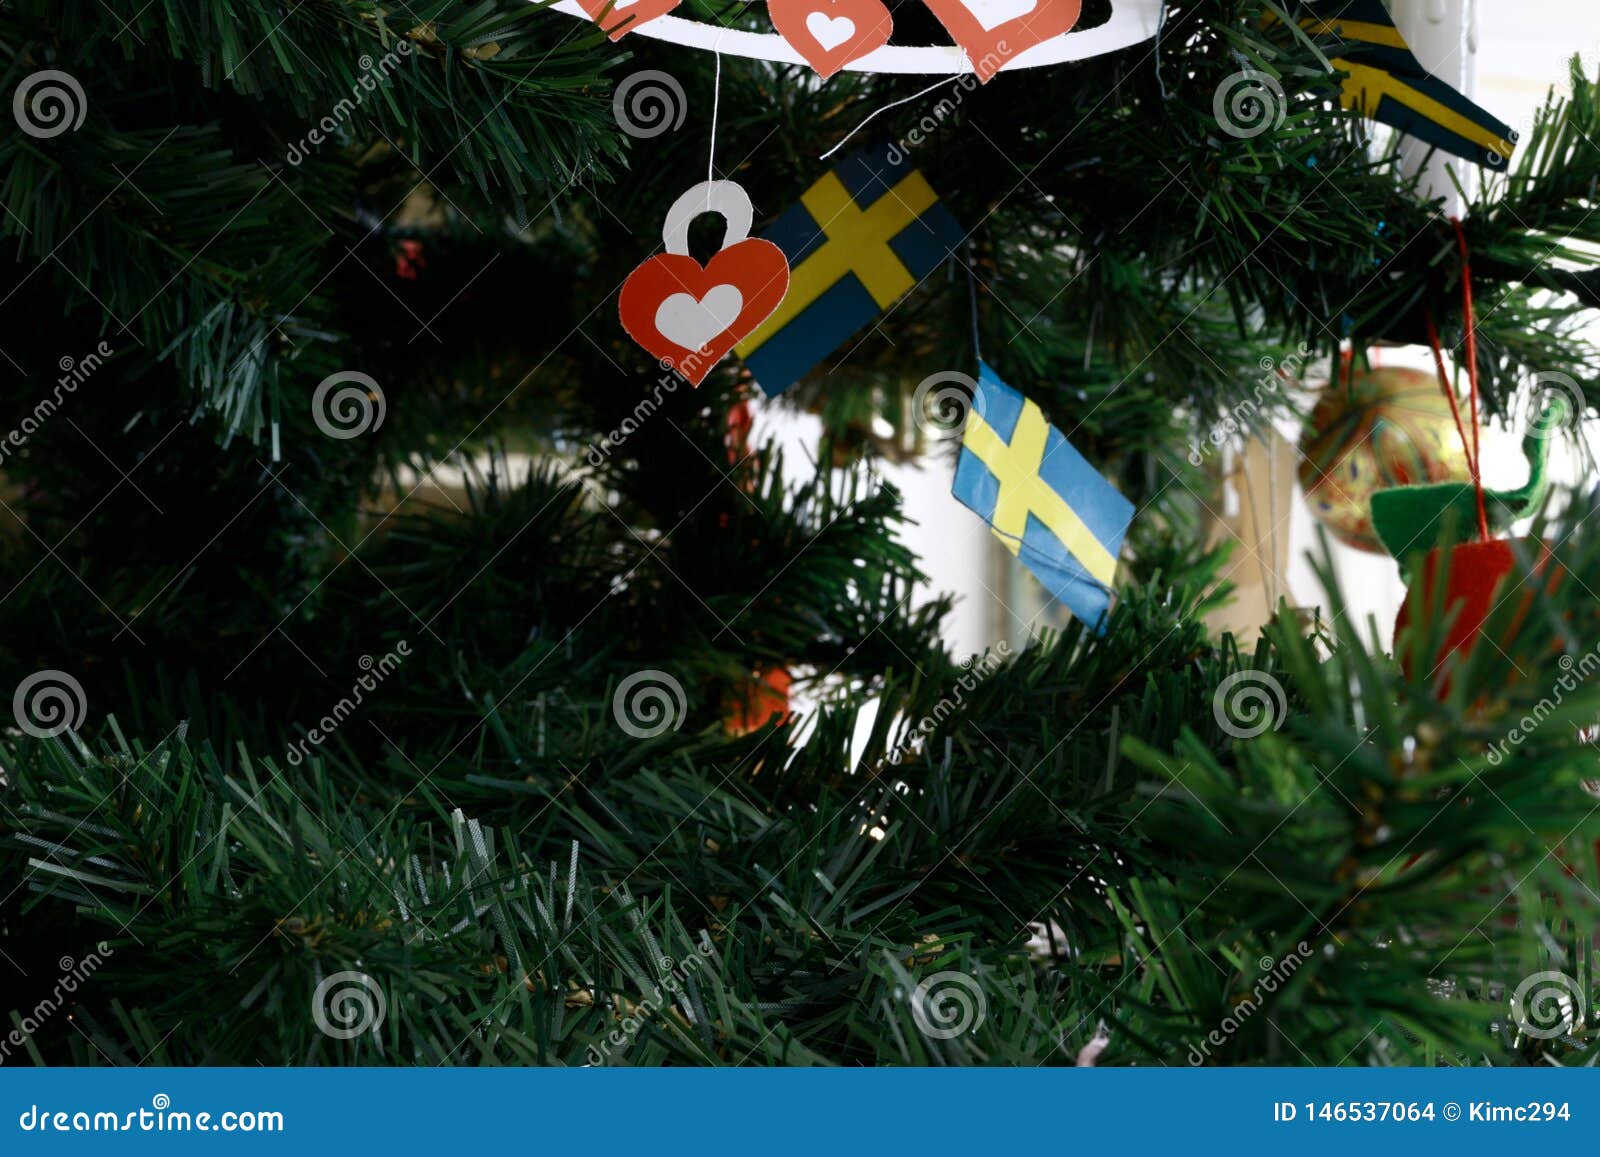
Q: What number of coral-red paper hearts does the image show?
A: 4